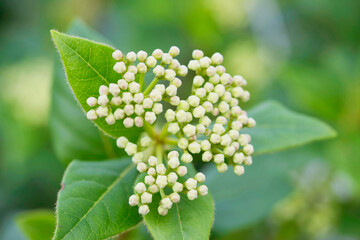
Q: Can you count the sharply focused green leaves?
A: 3